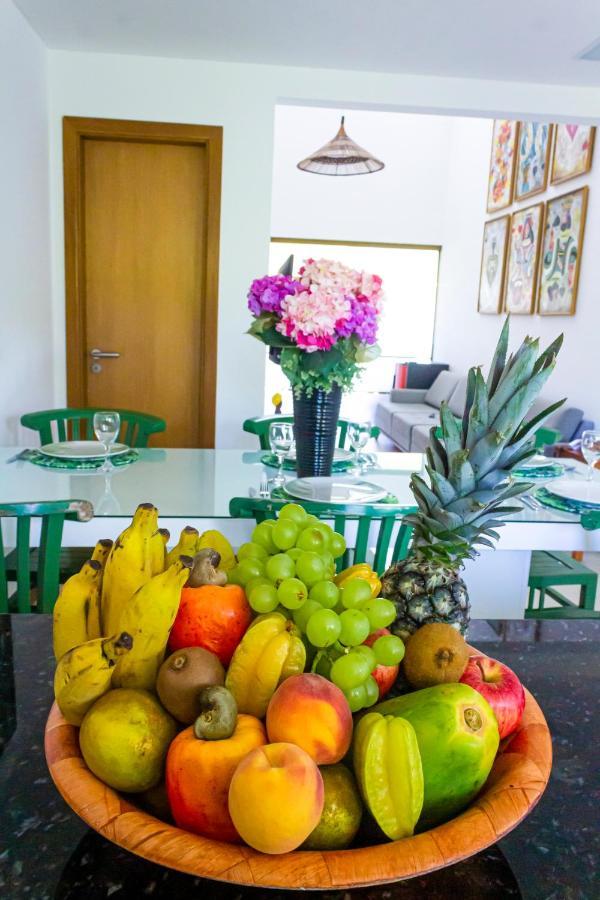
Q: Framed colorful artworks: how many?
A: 6